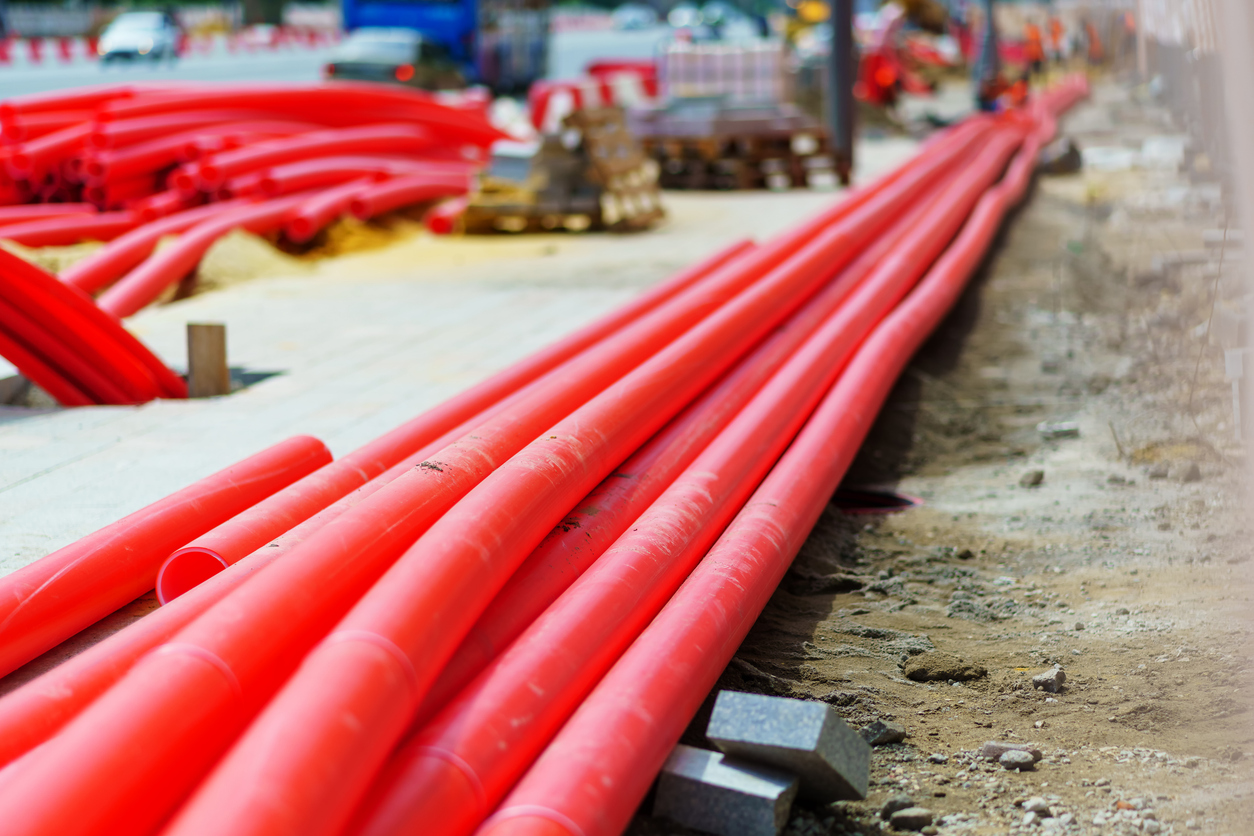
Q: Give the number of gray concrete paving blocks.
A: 2